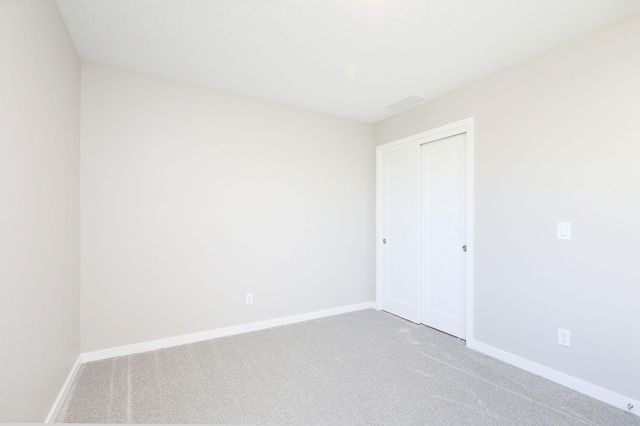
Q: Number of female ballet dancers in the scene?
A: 0